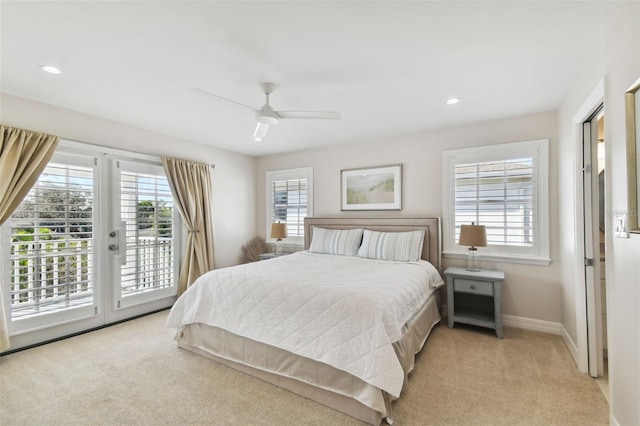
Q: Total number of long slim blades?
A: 3